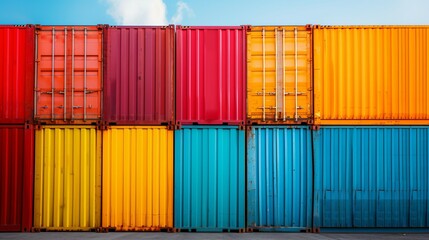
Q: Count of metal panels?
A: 12